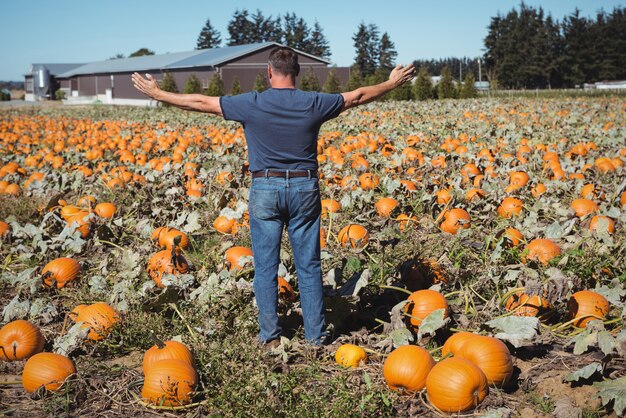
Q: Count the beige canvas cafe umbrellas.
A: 0